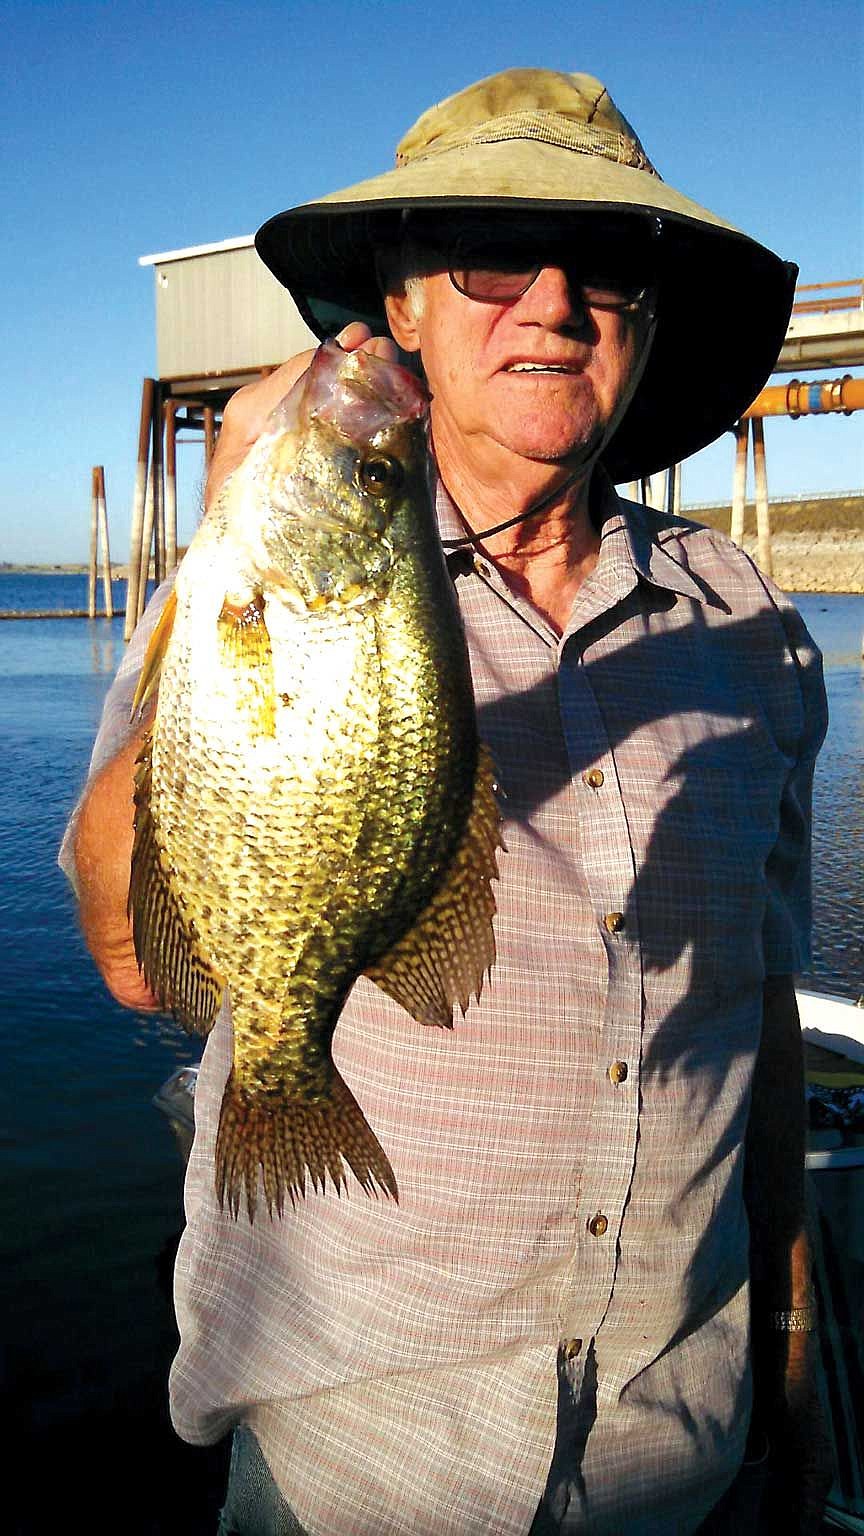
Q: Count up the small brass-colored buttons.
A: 6